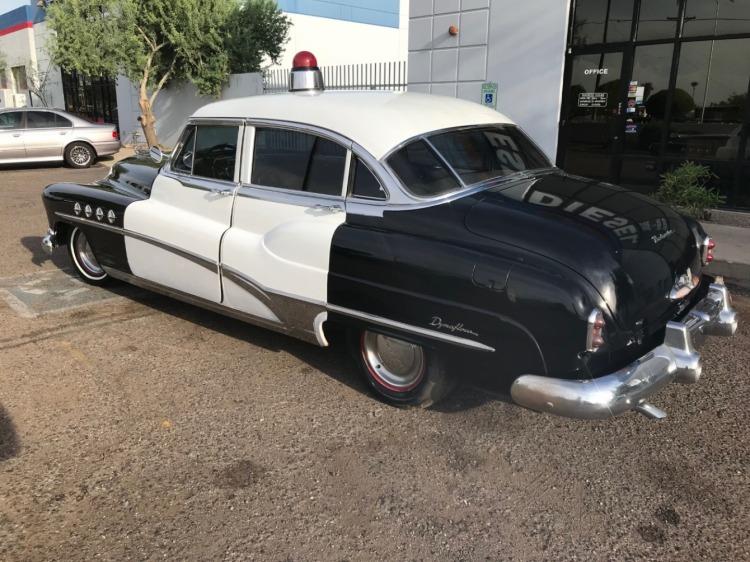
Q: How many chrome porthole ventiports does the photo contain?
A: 4